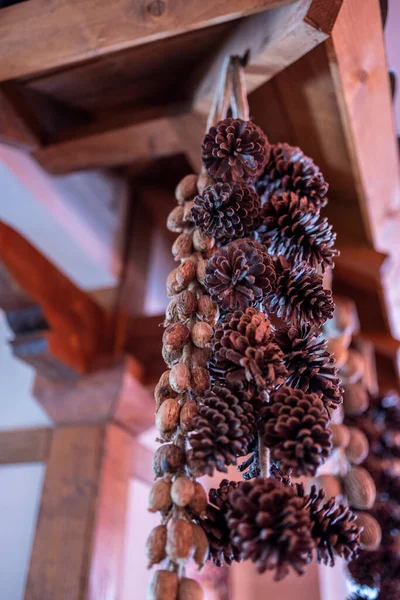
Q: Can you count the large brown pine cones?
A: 13